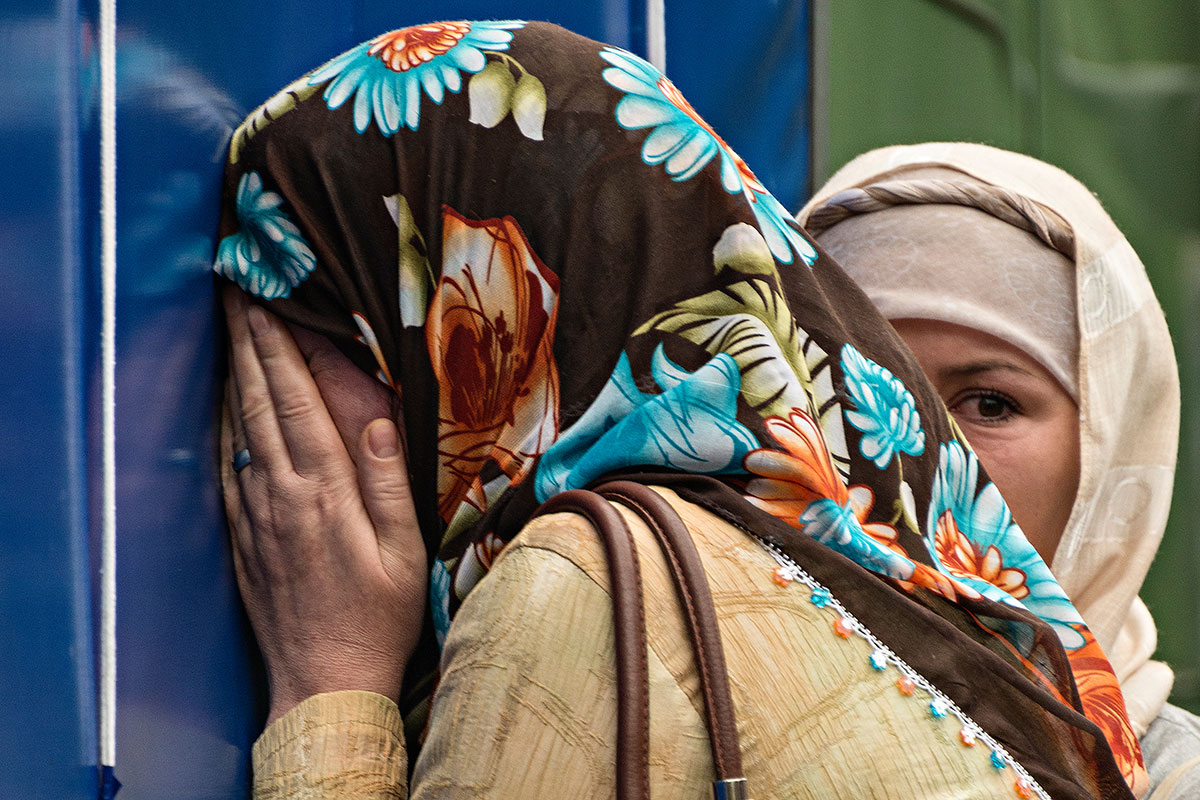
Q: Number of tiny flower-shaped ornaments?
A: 9